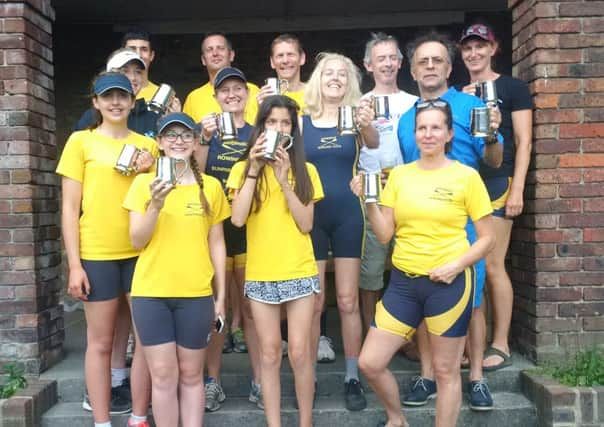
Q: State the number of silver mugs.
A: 11